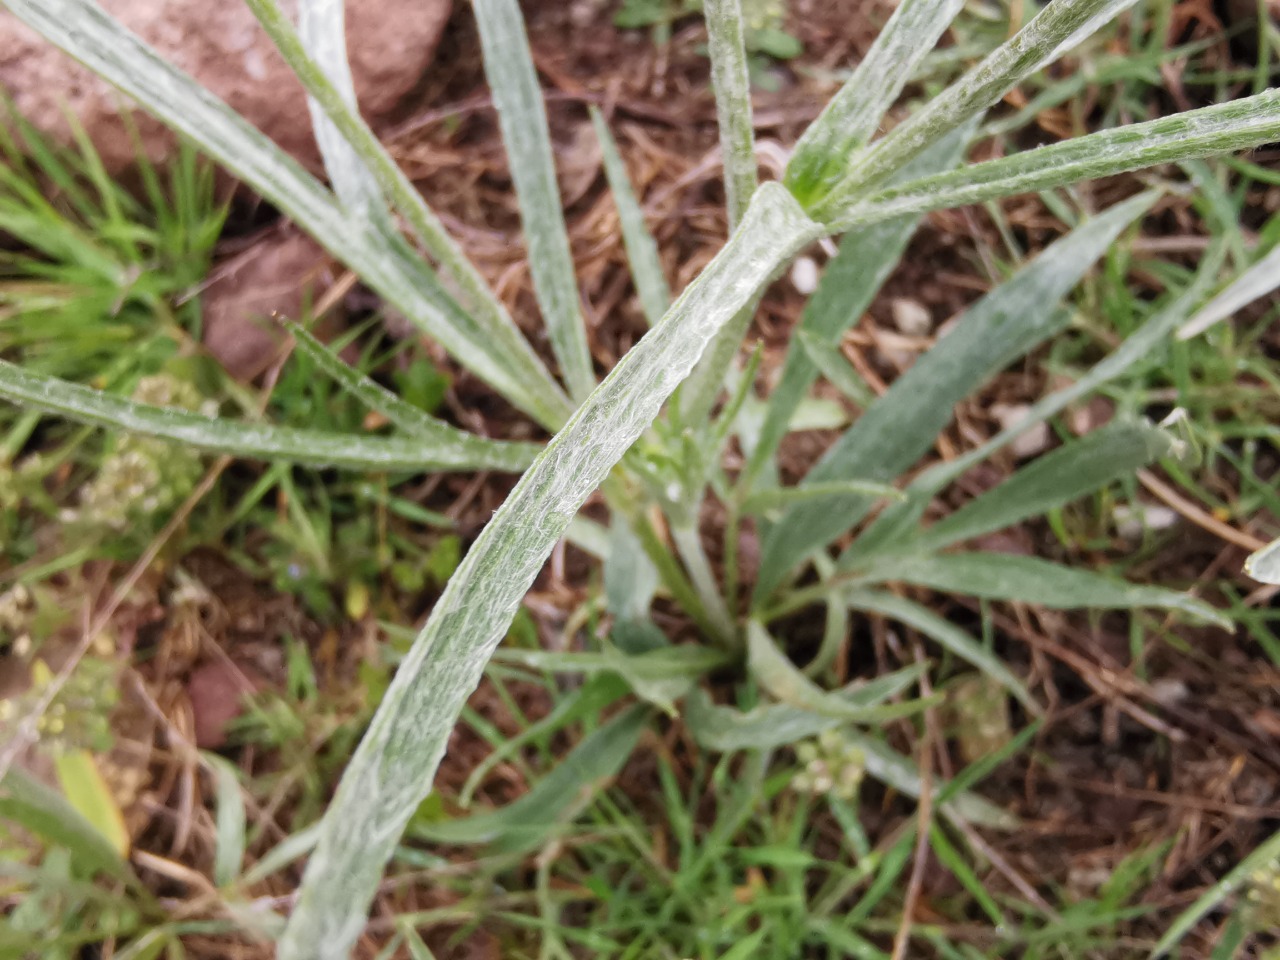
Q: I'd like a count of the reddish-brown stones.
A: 3